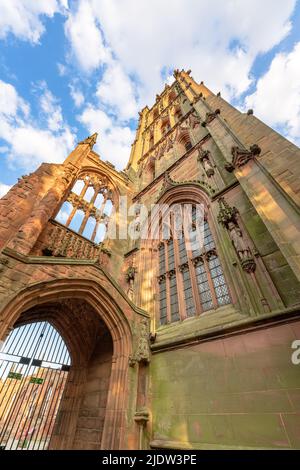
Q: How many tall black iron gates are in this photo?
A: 1